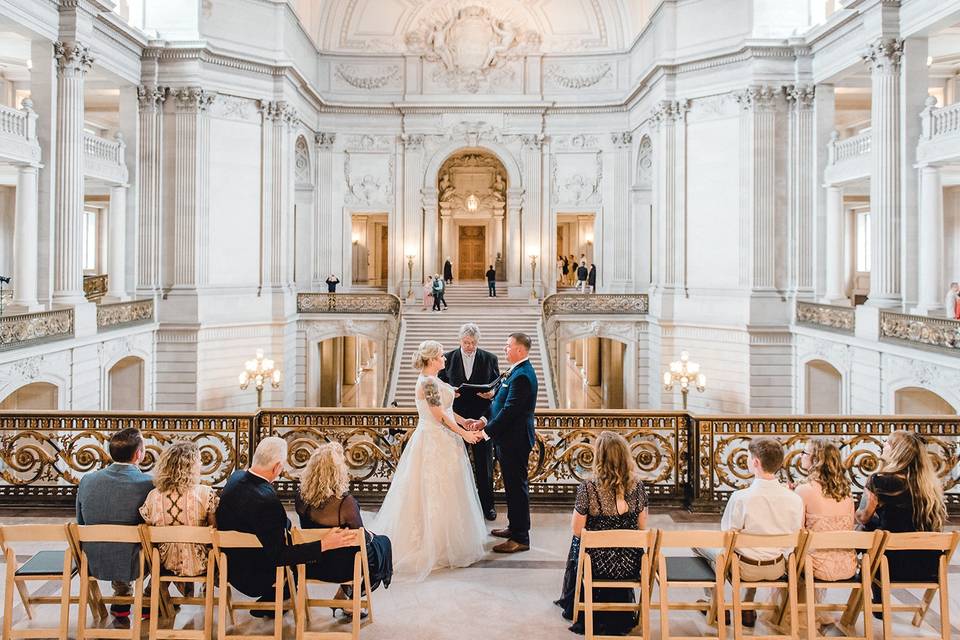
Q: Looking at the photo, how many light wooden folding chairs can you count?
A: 10